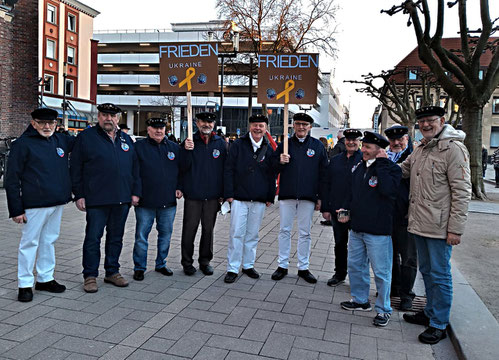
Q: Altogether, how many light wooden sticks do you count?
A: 2